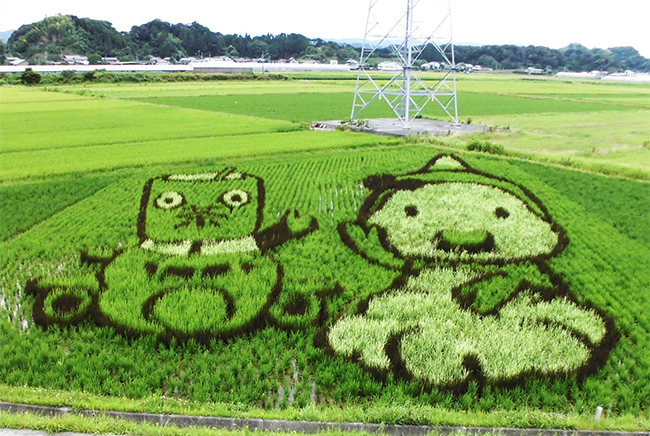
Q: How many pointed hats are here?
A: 1